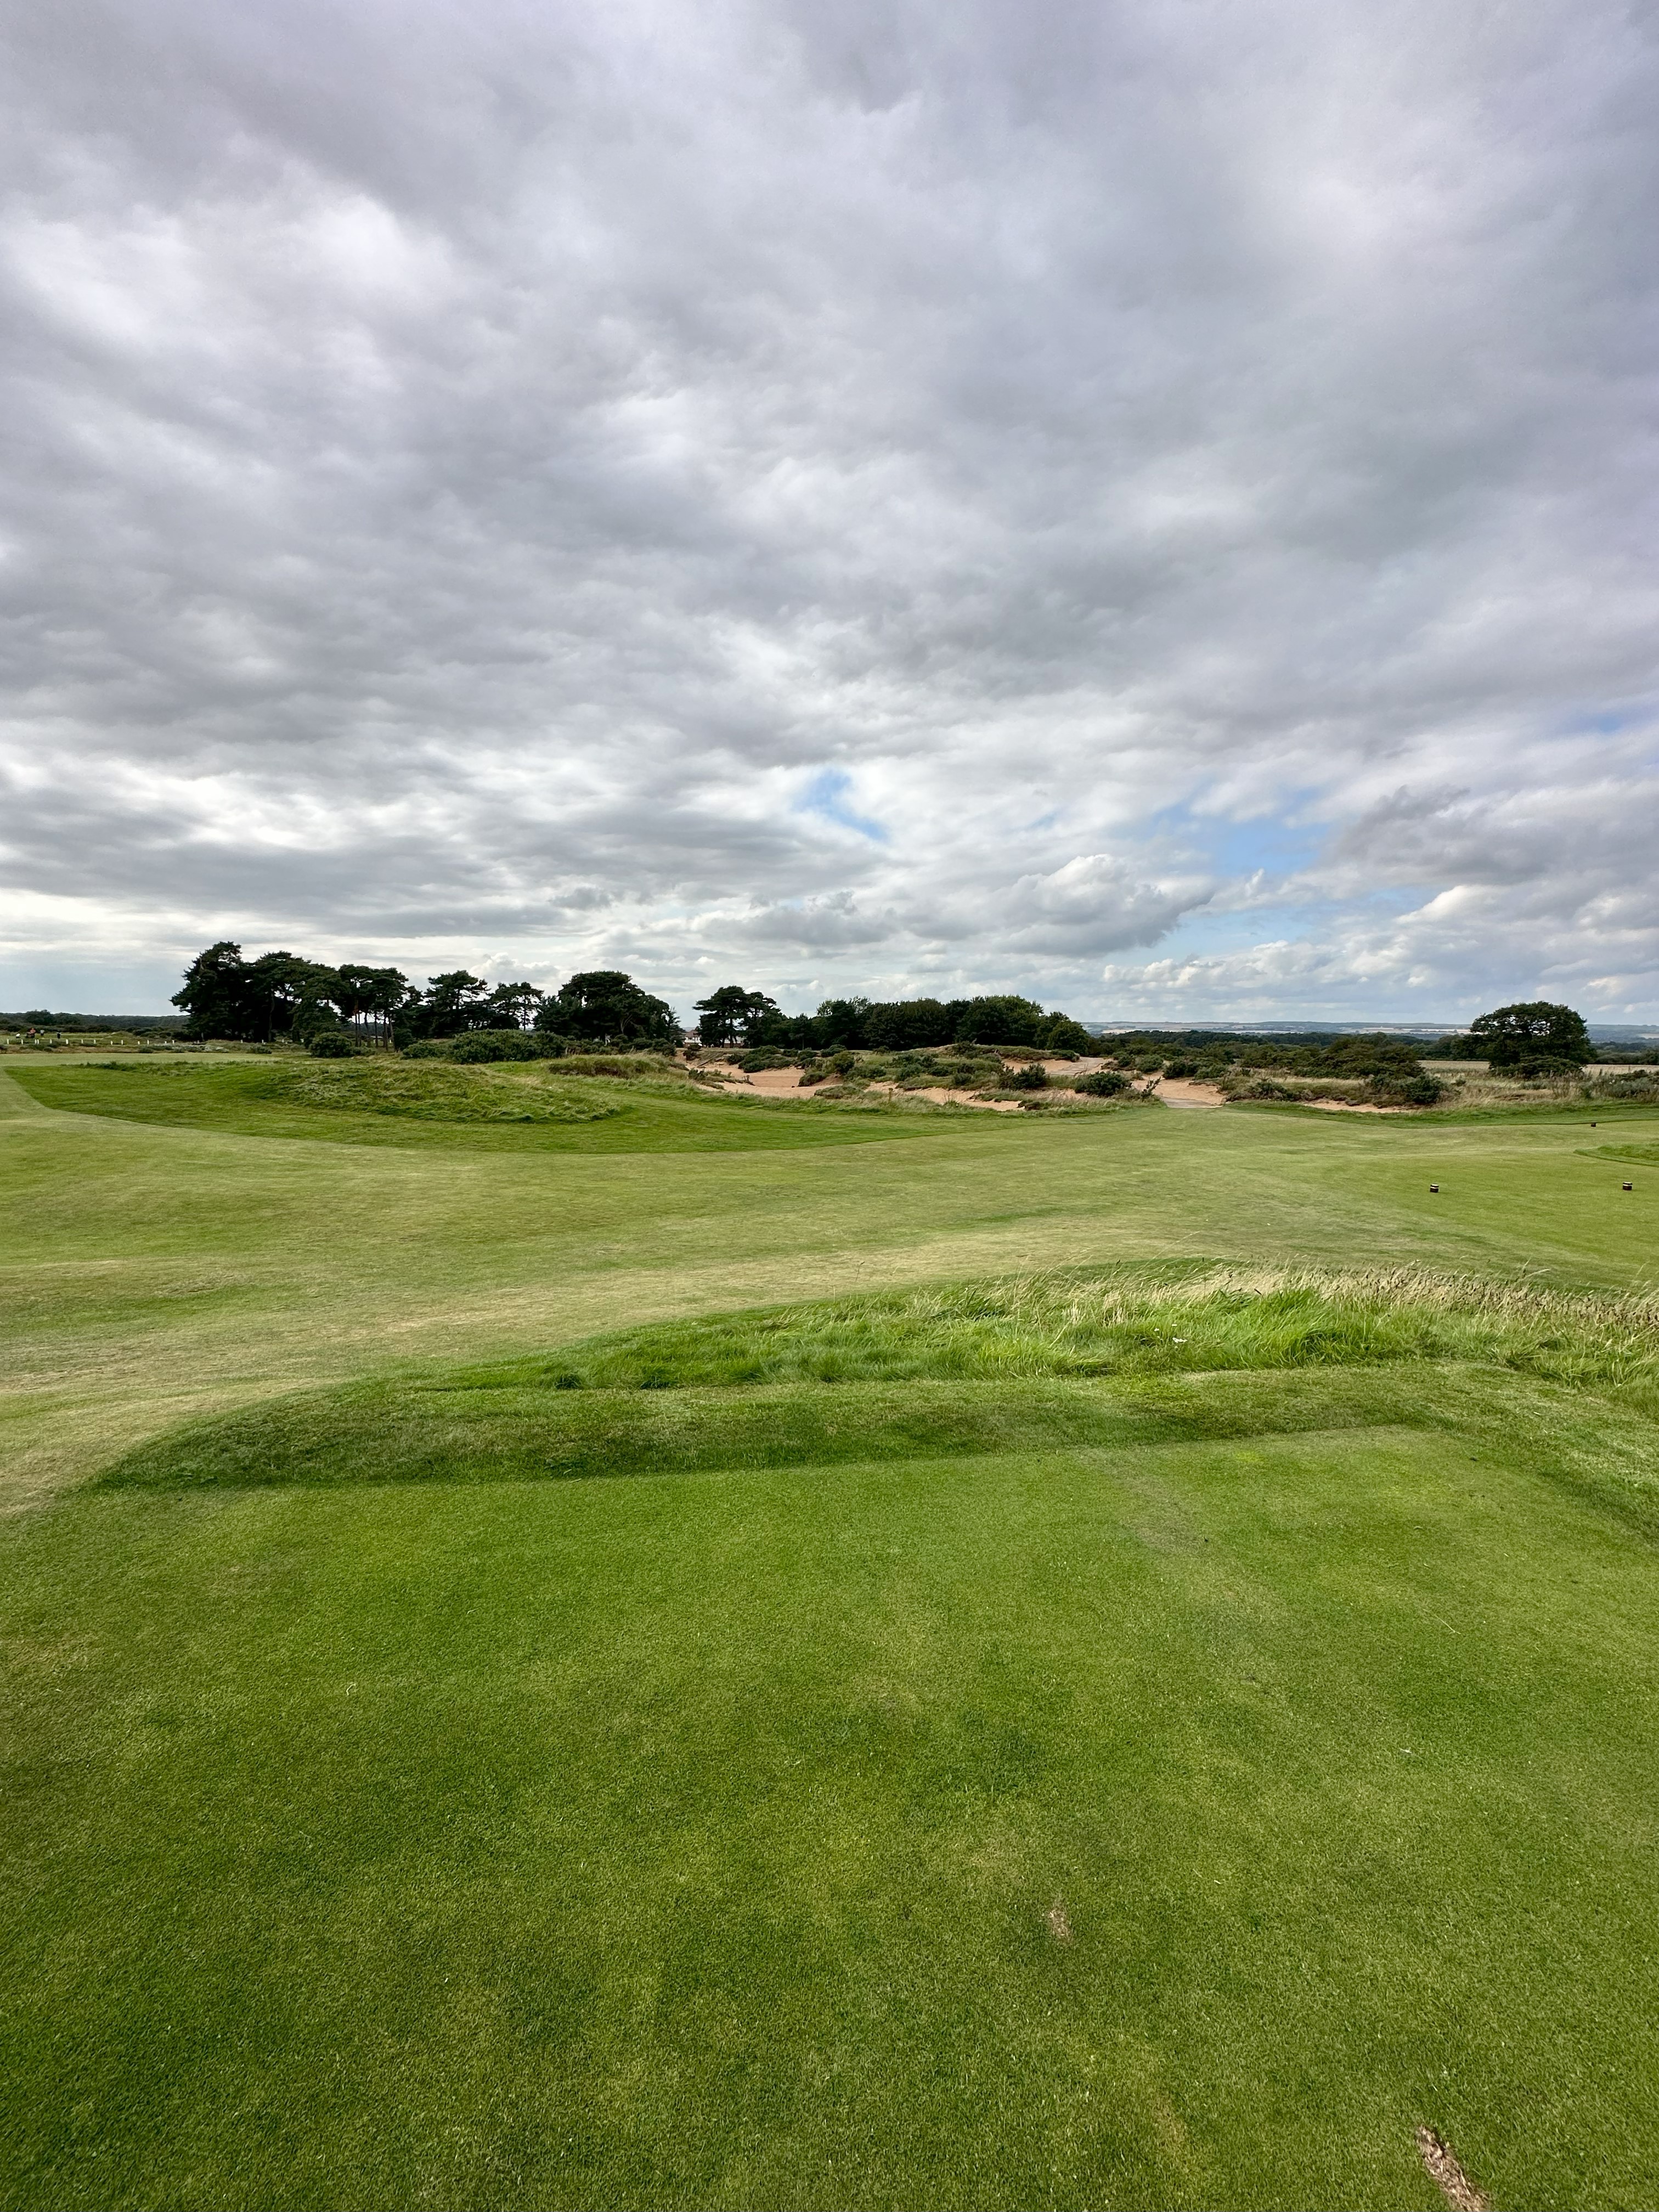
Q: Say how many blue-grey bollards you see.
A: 0